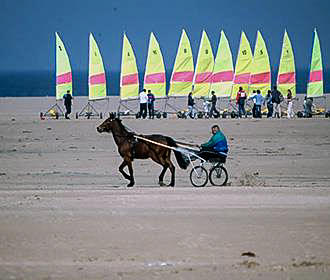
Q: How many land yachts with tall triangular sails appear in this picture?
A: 11